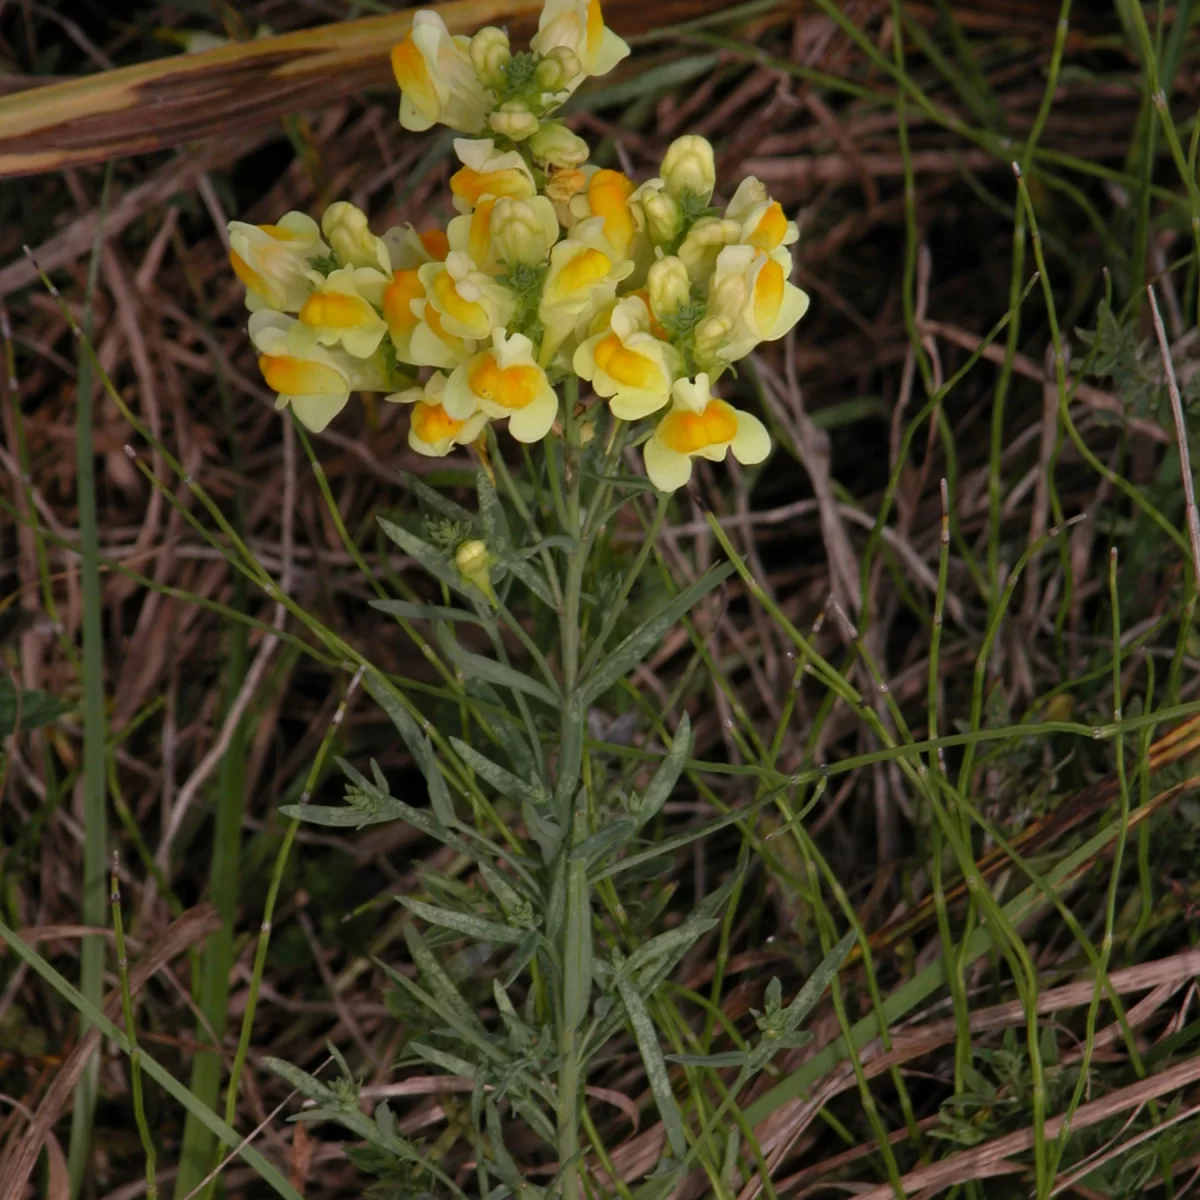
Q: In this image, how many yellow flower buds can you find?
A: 12